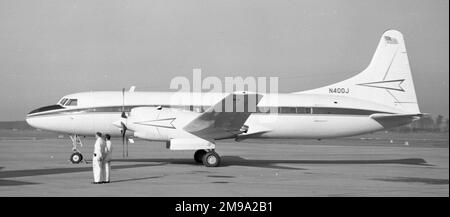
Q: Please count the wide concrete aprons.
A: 1